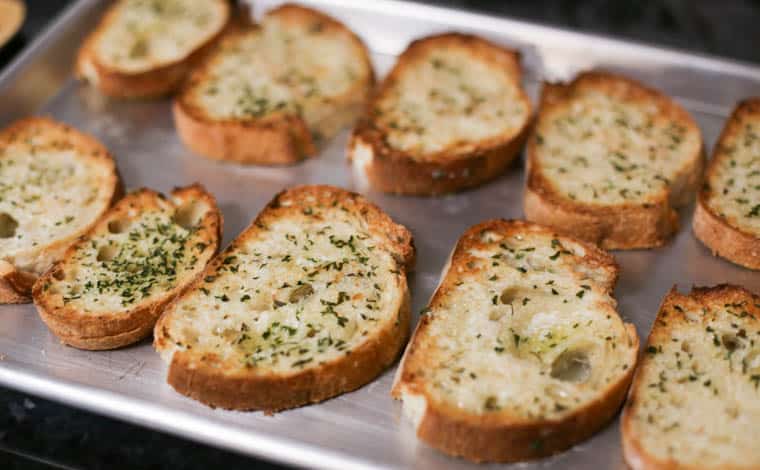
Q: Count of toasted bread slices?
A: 10